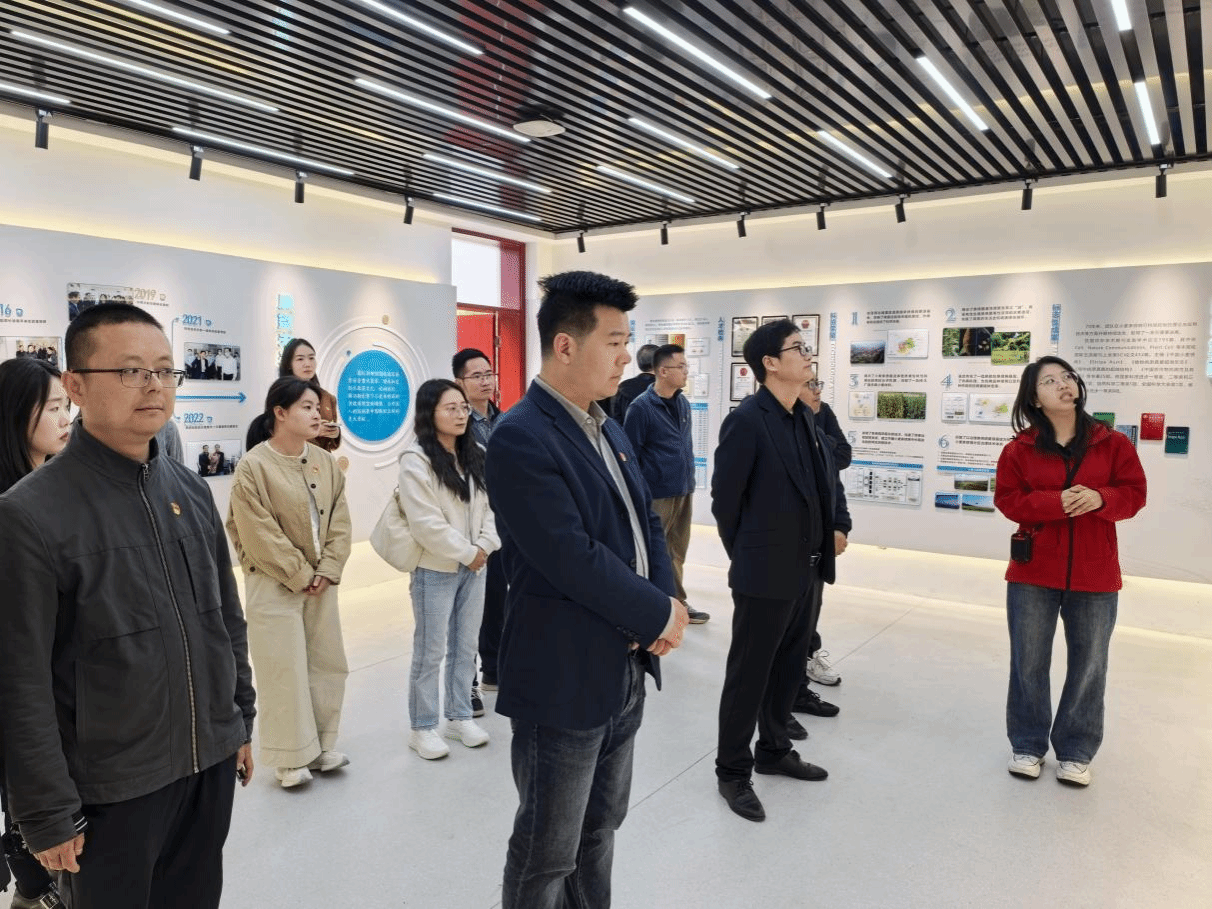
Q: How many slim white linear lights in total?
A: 15